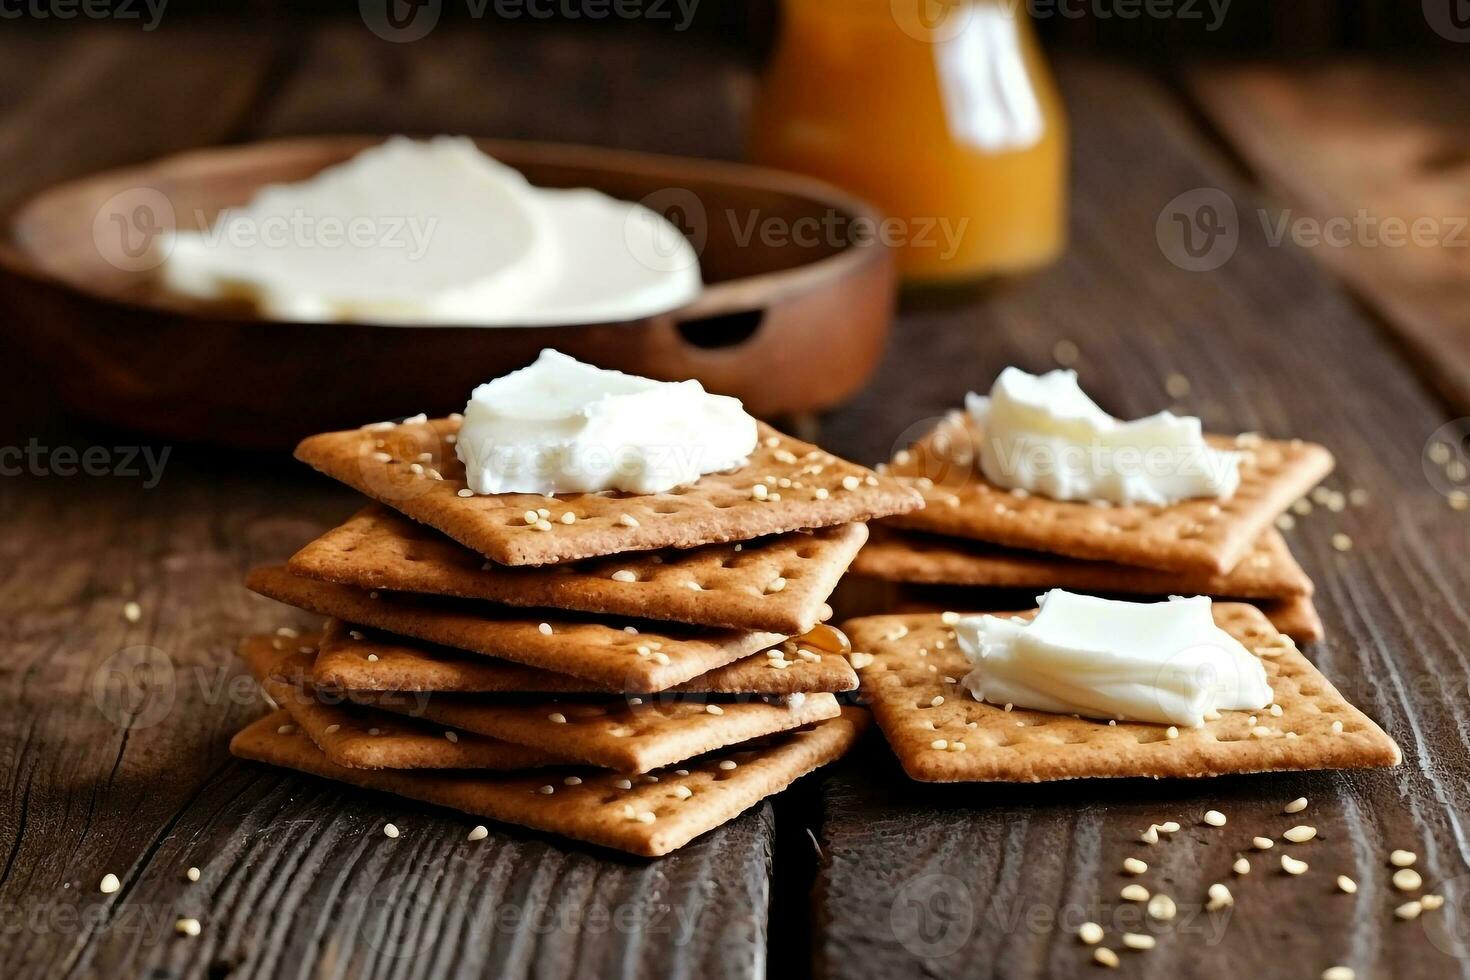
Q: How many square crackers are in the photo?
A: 11